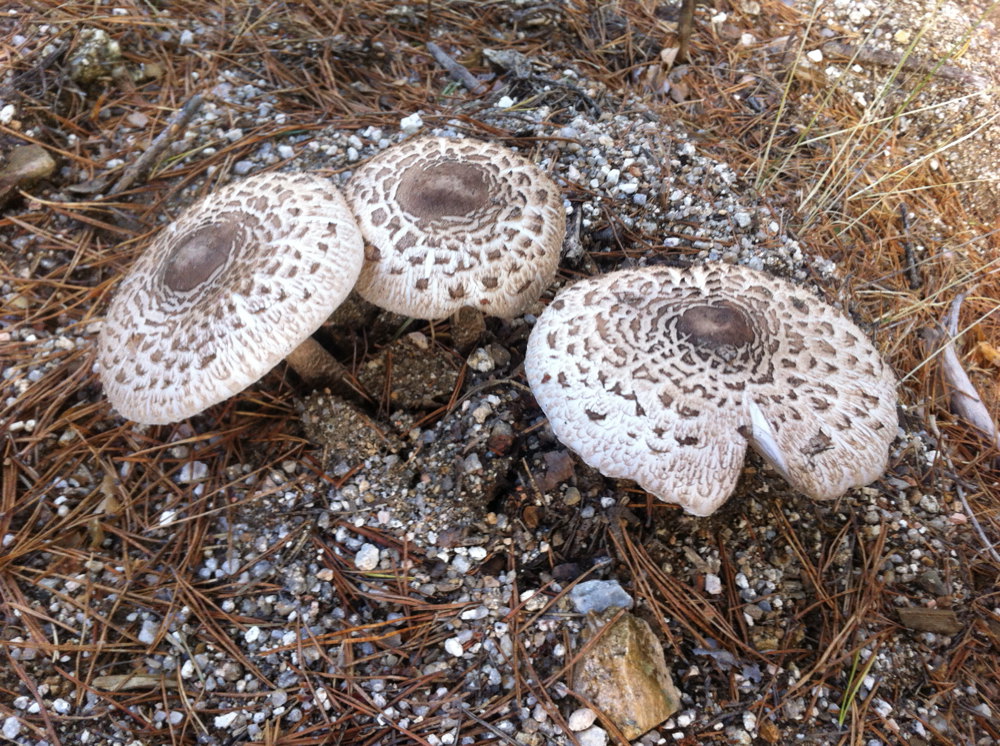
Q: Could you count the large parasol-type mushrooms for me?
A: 3